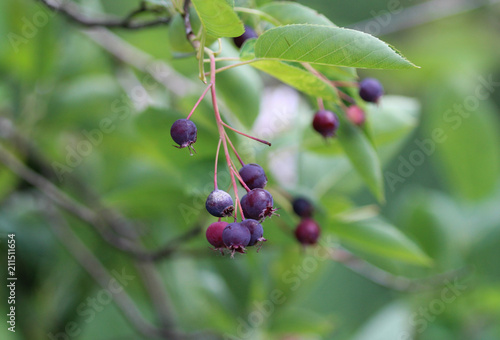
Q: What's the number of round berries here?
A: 13